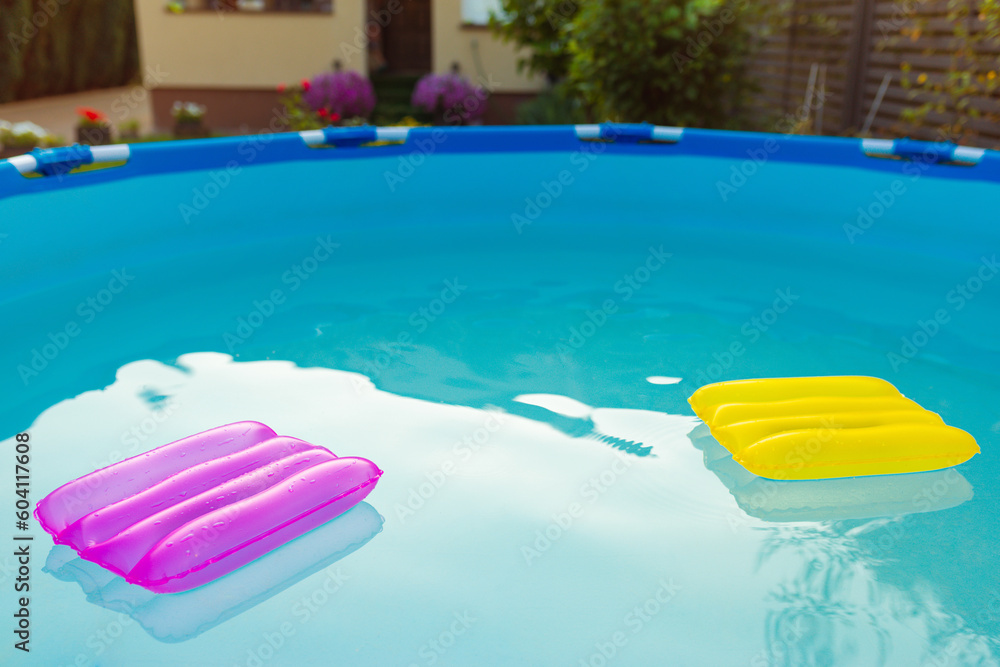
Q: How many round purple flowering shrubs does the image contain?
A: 2